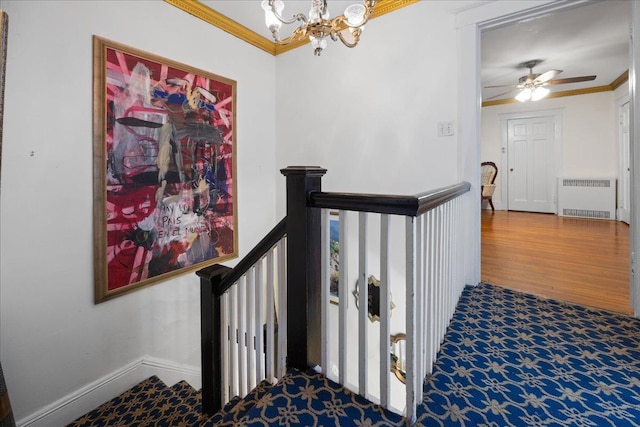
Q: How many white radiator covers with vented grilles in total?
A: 1